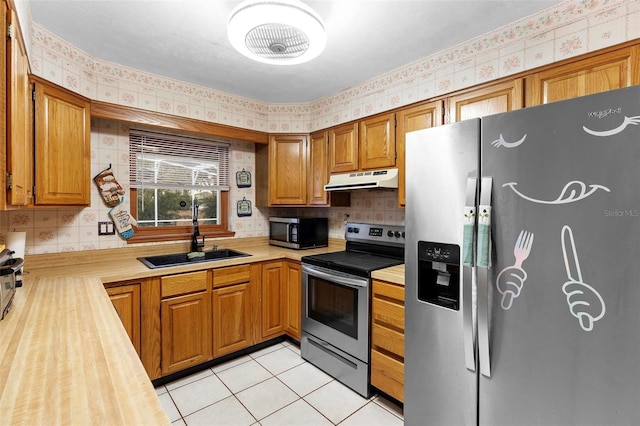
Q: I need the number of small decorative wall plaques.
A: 2